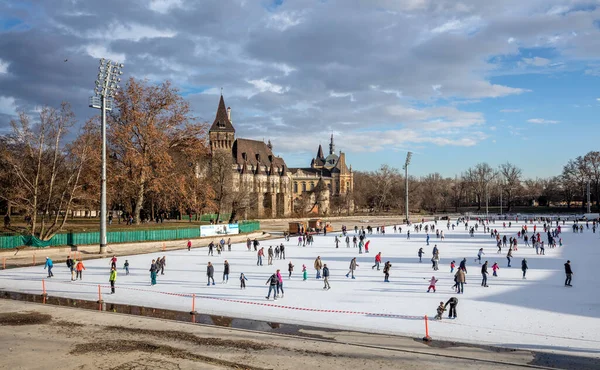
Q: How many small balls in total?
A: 0